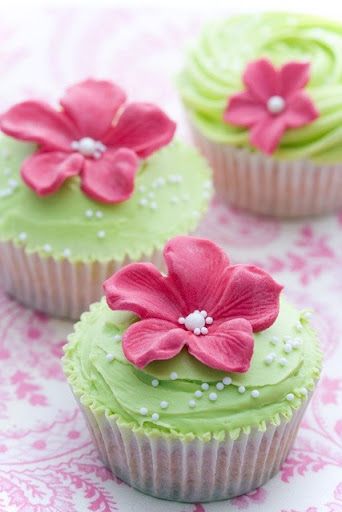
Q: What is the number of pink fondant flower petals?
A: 15